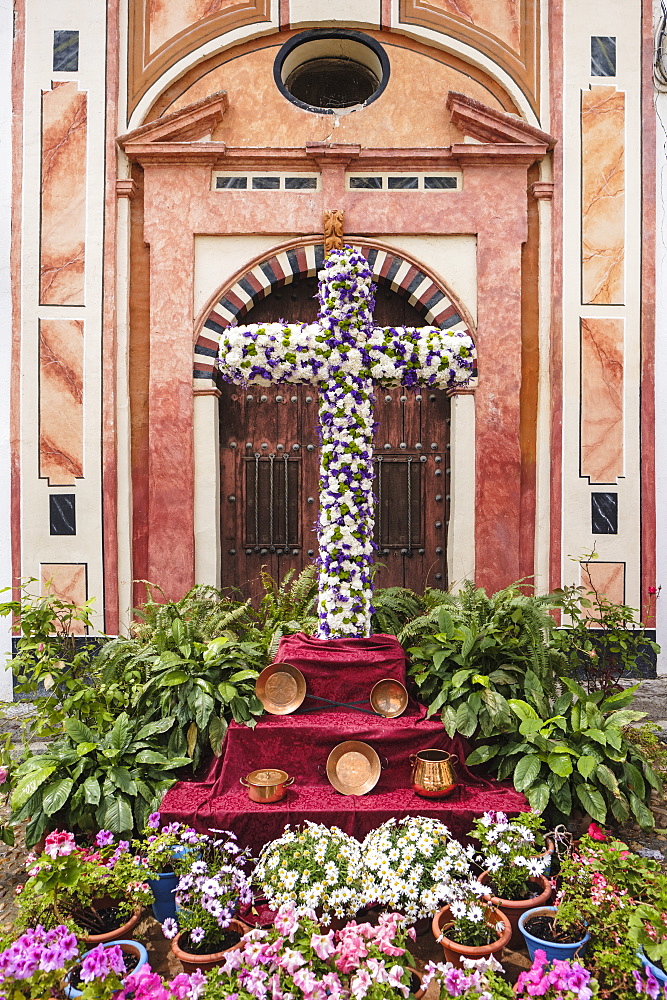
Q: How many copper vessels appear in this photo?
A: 5